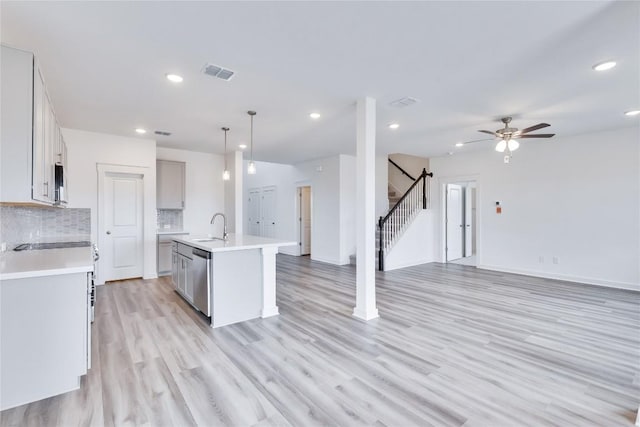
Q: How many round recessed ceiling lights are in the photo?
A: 8